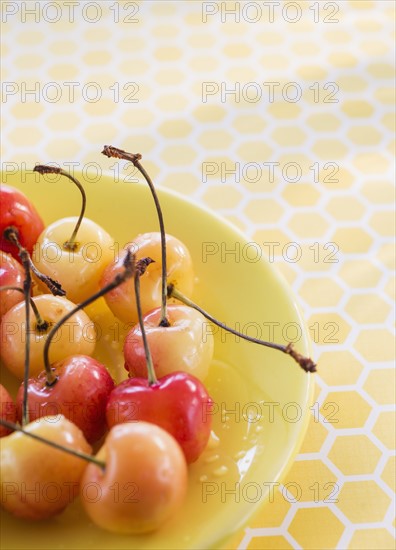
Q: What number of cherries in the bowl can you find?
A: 11